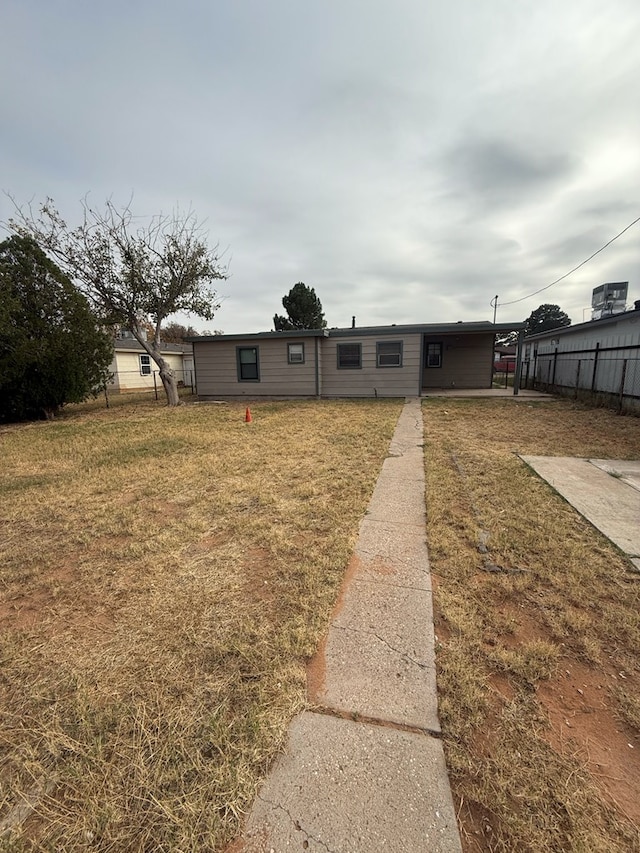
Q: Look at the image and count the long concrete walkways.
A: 1